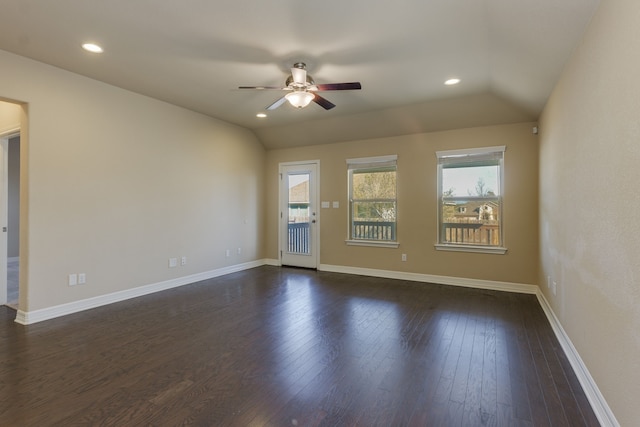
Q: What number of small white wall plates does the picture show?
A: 11